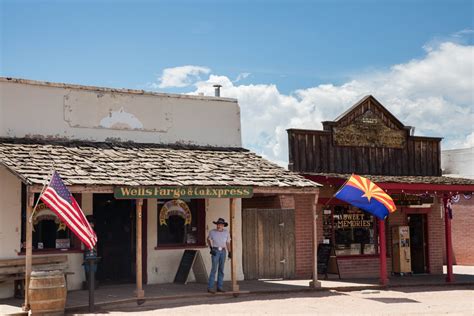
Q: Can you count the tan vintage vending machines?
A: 1